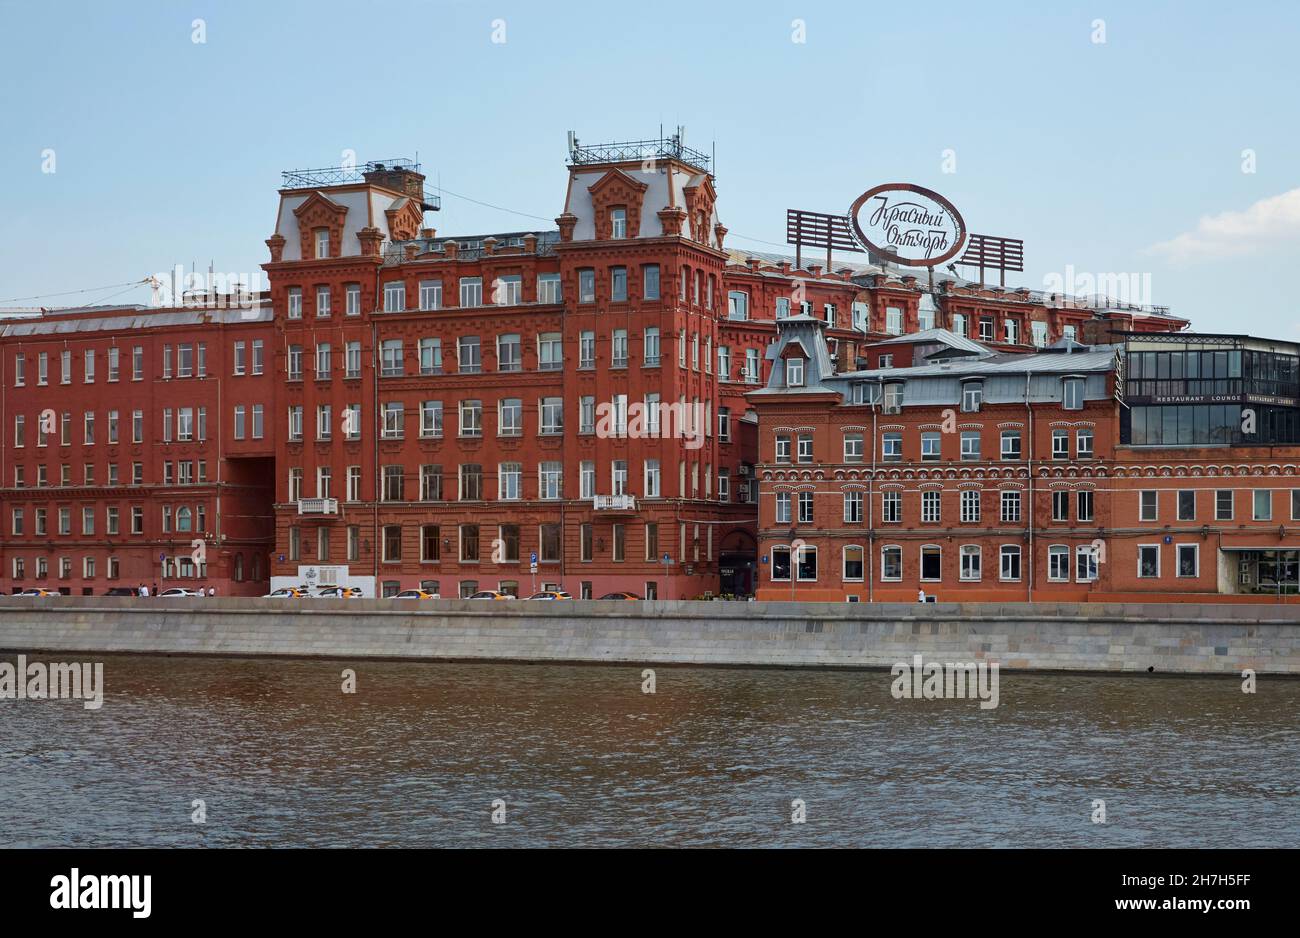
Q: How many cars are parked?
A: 9